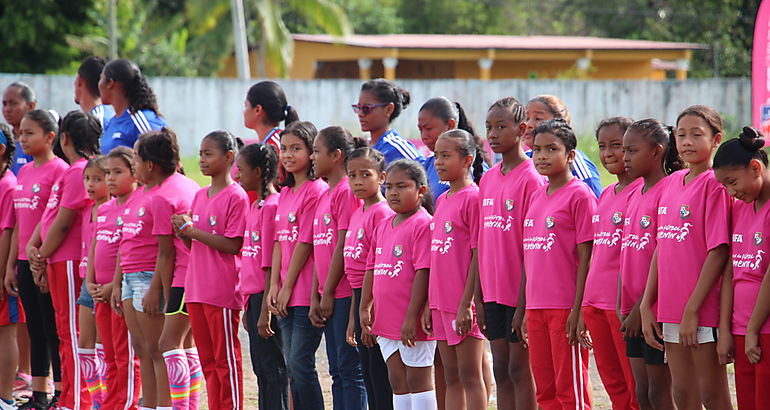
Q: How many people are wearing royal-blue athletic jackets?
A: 6